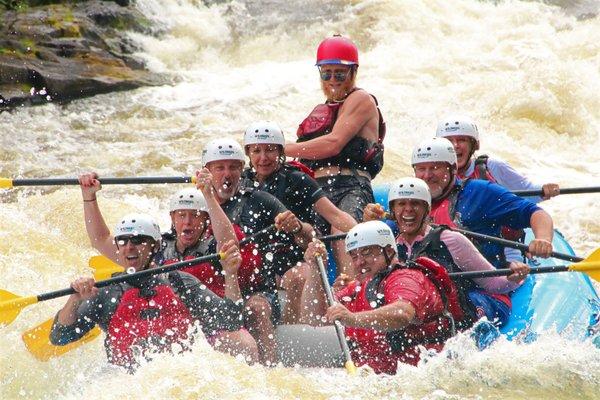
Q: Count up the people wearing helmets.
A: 9